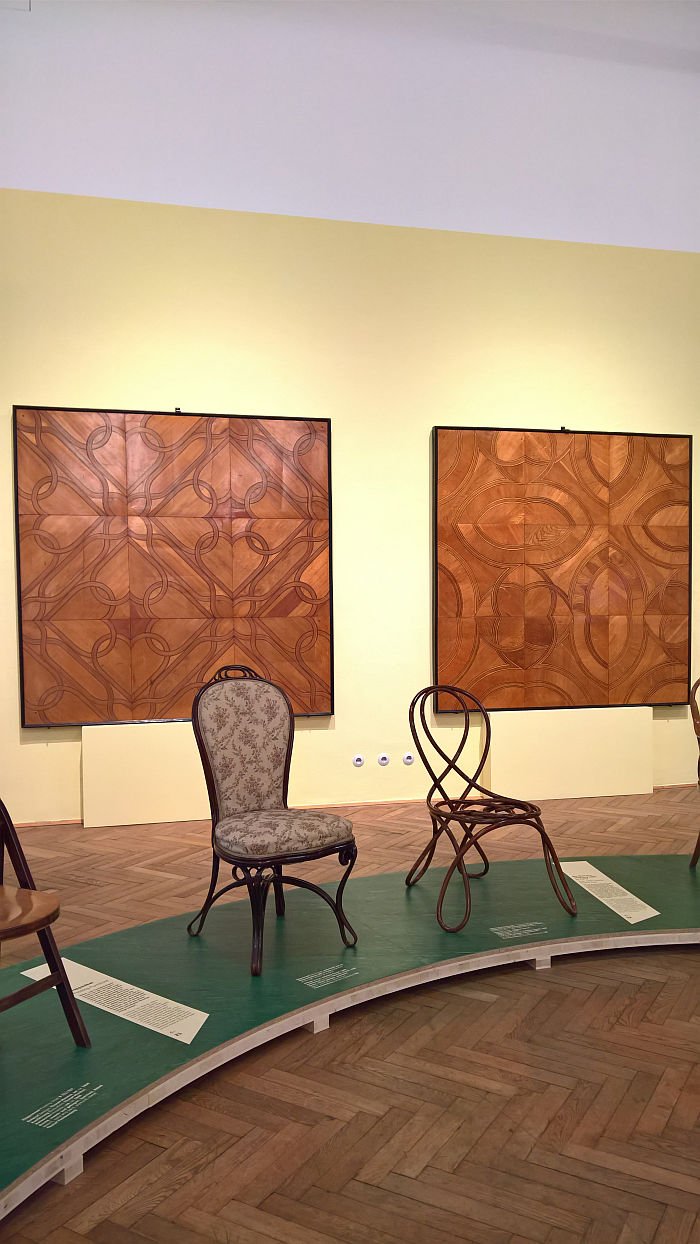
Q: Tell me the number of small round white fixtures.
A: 3